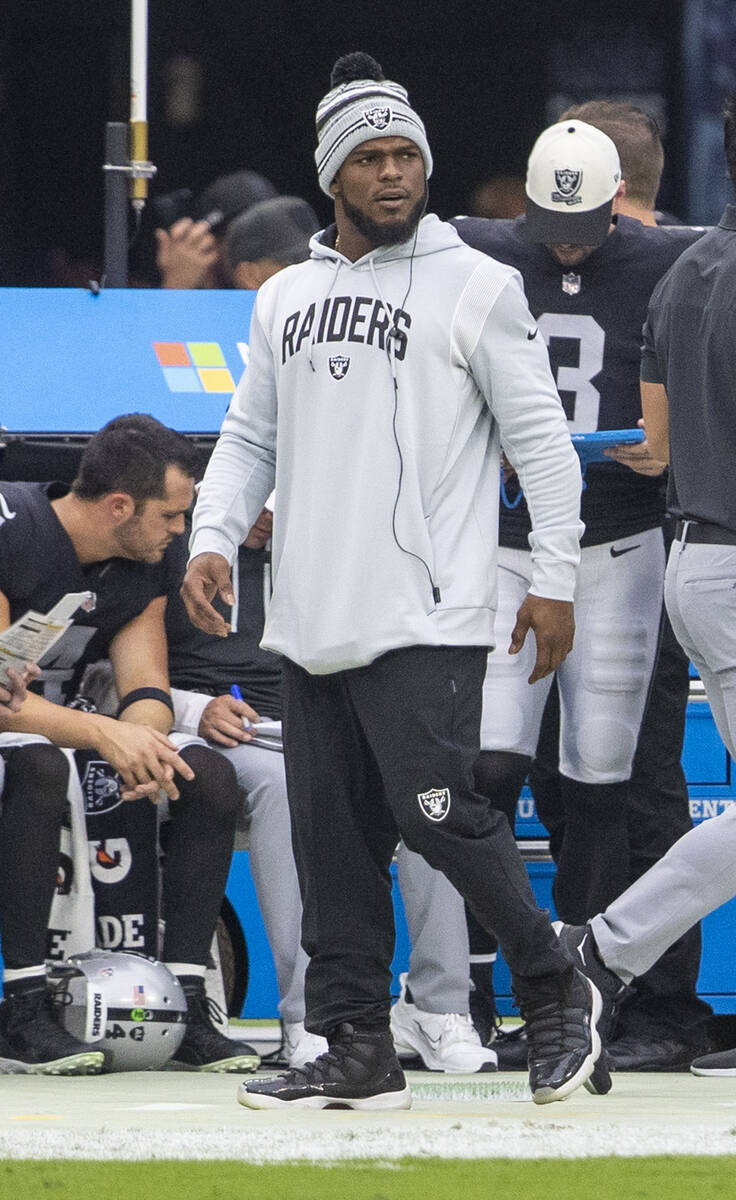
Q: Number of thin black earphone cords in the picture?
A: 1